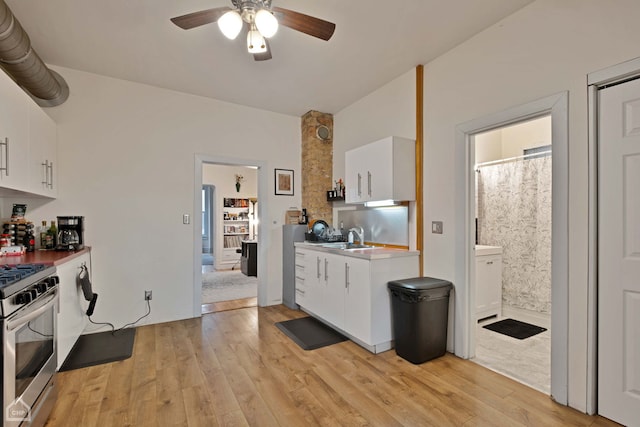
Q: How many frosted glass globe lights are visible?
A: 3